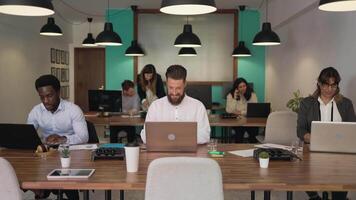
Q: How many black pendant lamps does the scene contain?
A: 11